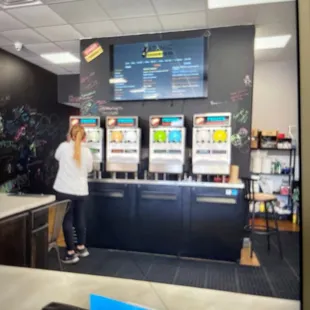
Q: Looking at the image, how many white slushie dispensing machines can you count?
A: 4